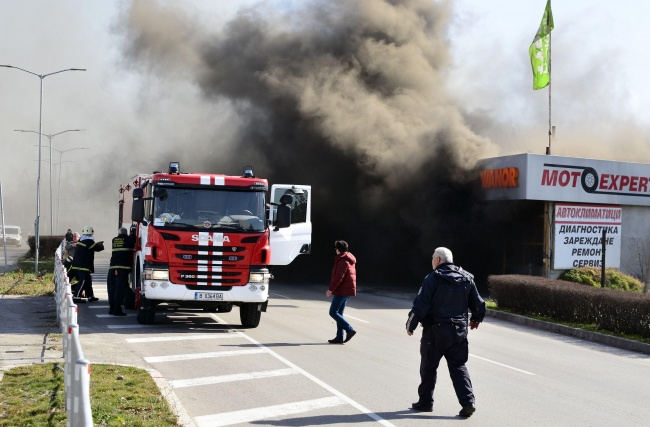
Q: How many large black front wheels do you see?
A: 2